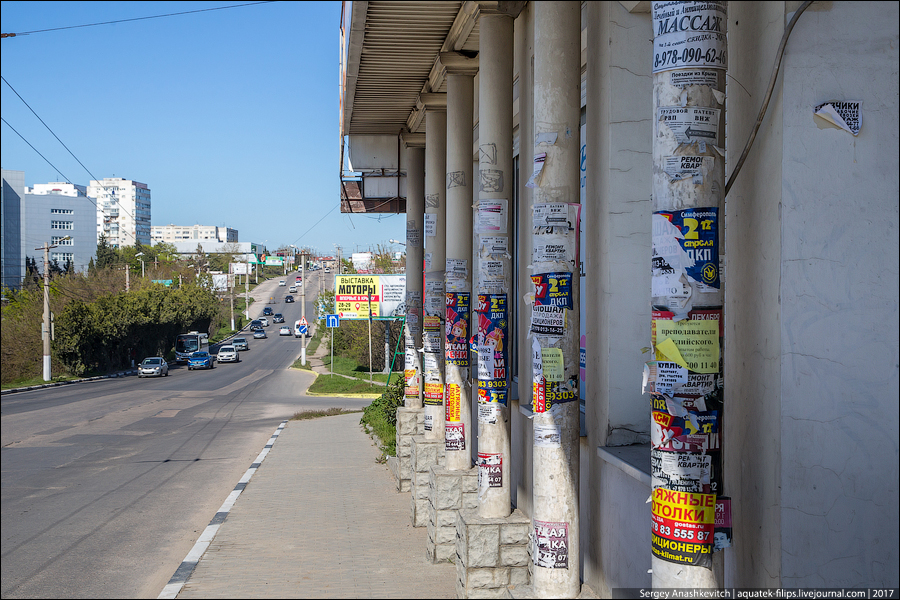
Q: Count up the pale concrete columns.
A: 6